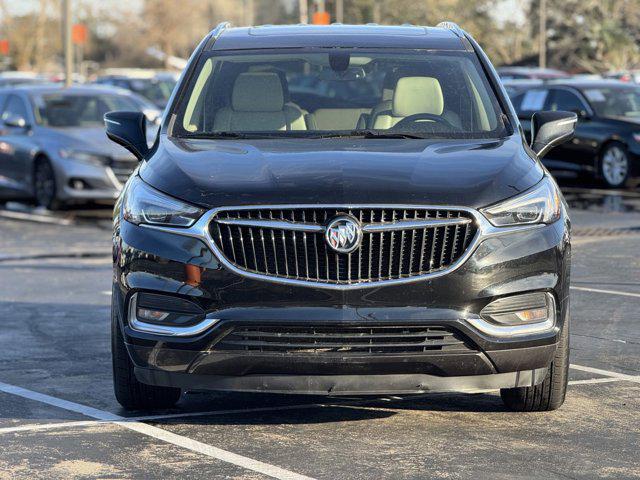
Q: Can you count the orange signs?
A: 3